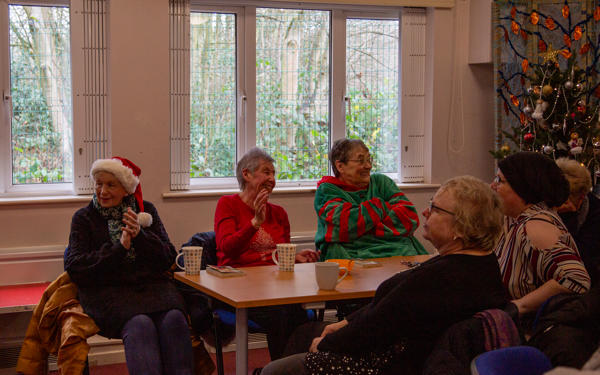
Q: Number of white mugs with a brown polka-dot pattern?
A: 2